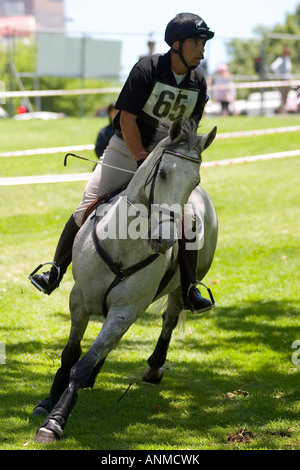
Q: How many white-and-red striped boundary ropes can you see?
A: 3